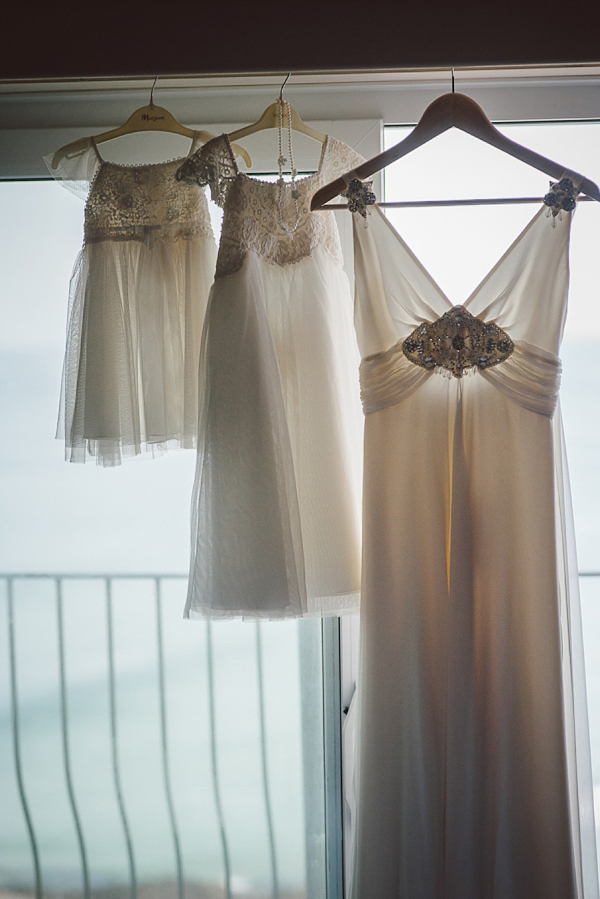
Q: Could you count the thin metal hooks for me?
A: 3